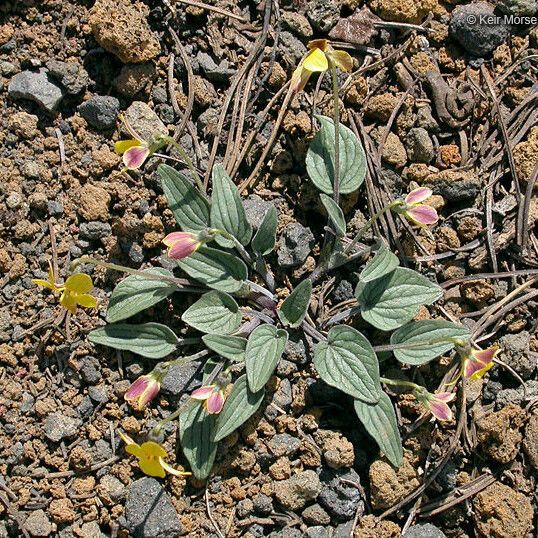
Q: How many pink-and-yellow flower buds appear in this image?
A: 7